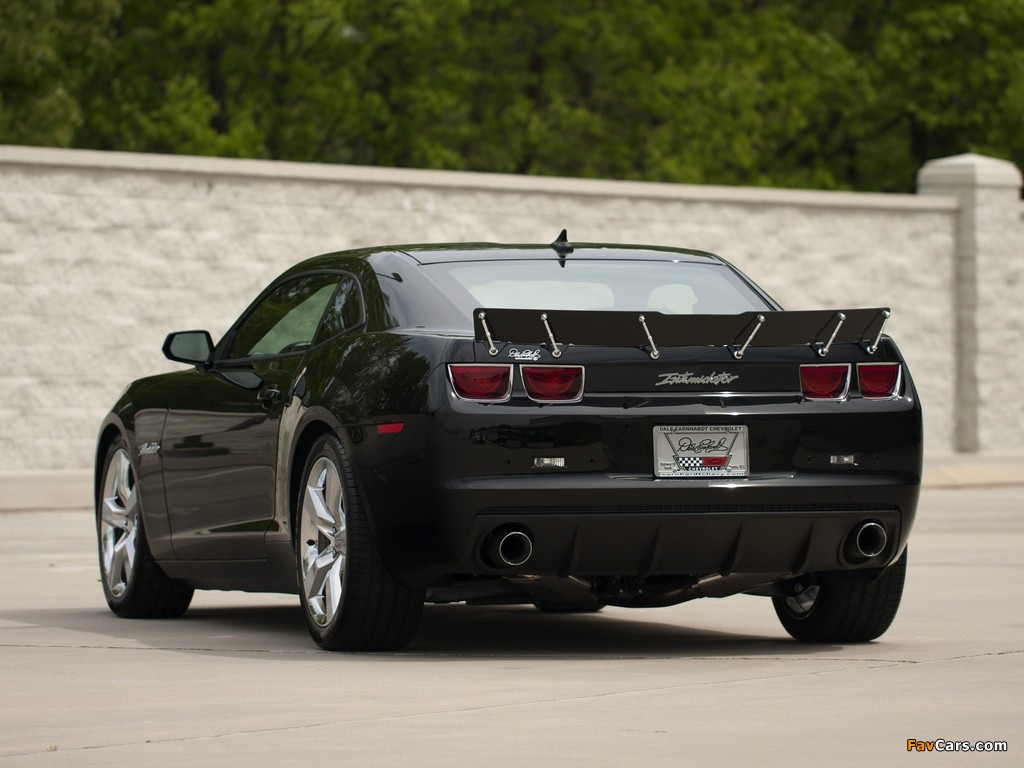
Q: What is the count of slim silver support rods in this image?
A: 6